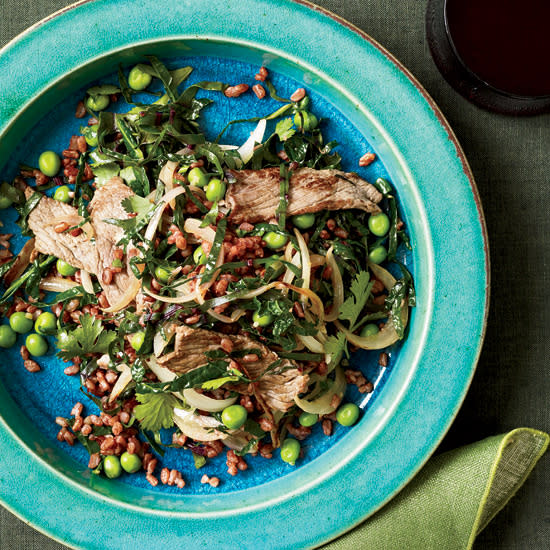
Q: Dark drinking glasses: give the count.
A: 1